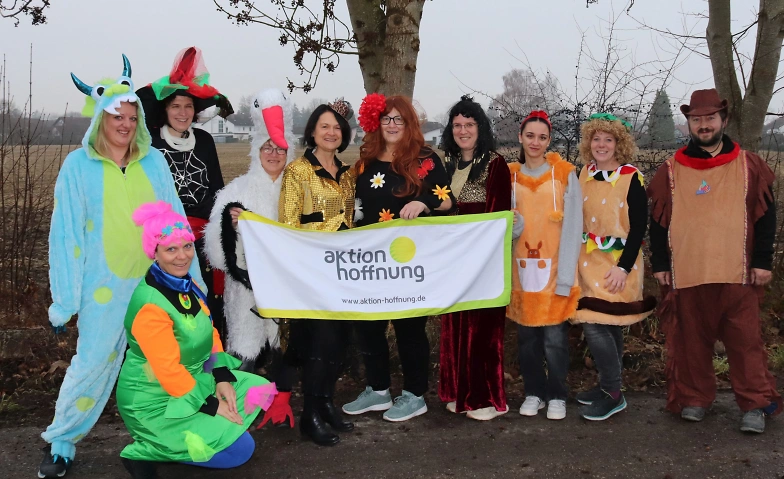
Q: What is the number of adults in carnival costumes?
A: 10